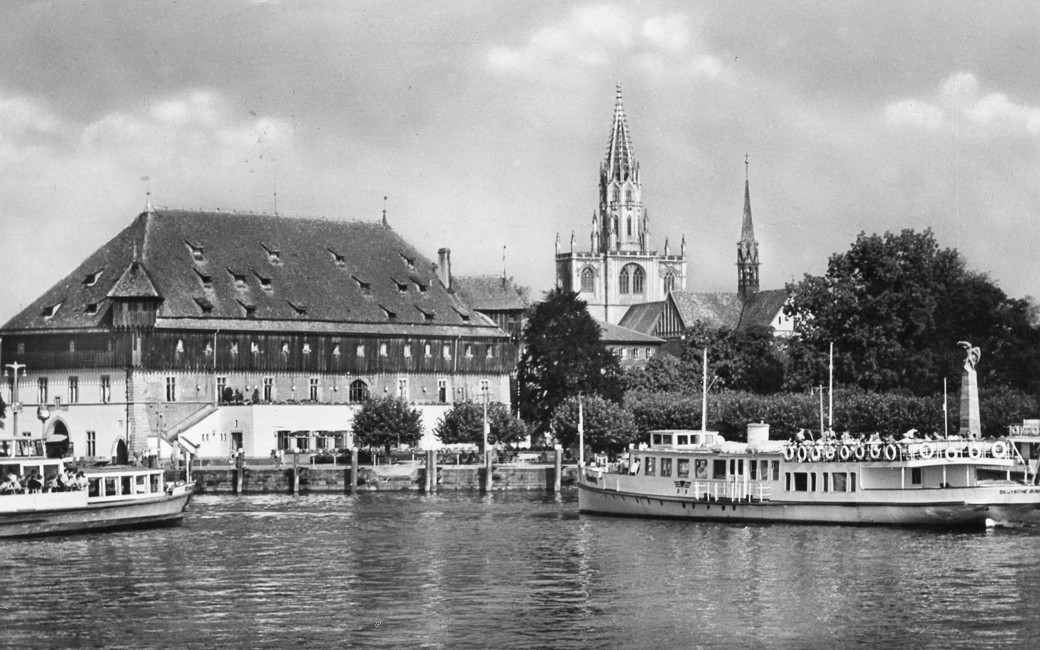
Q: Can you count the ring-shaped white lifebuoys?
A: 12